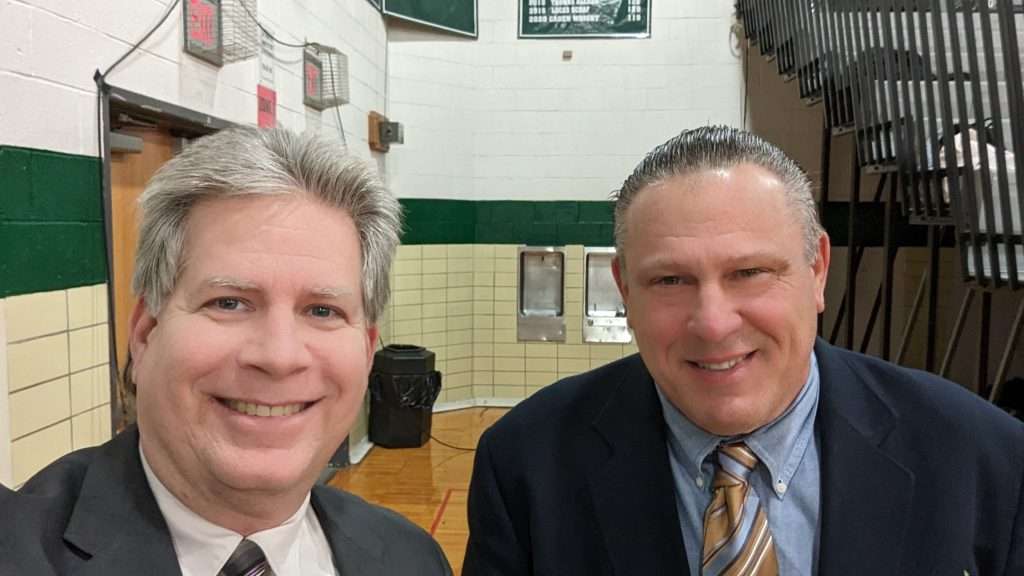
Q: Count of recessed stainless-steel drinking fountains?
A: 2